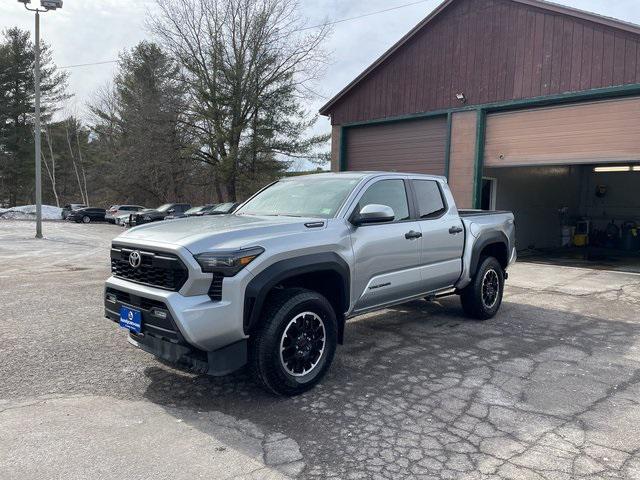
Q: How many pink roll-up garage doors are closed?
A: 1